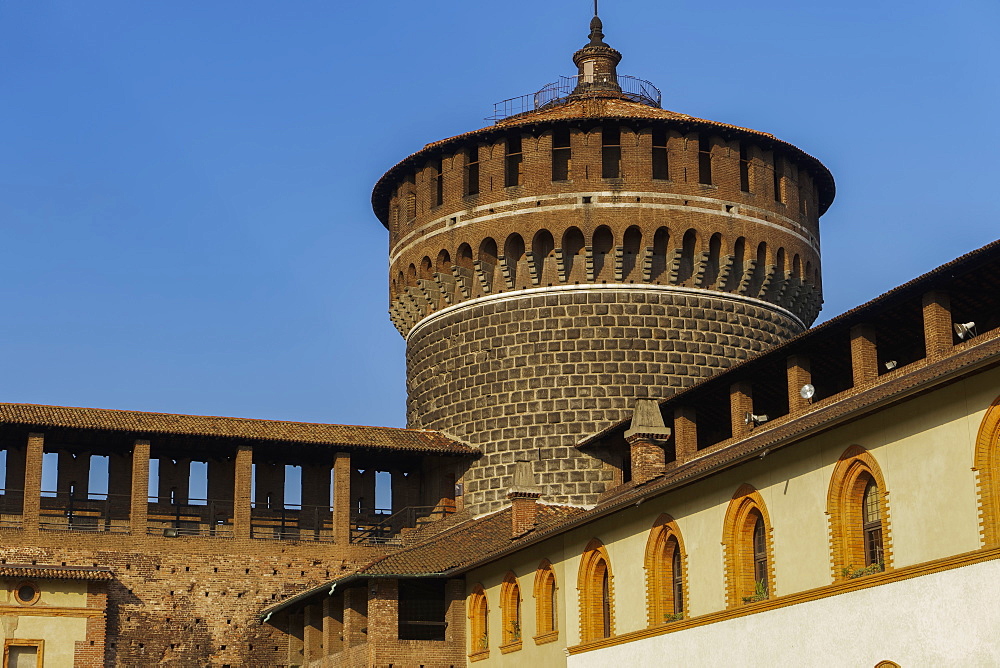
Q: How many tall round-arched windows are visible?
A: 8